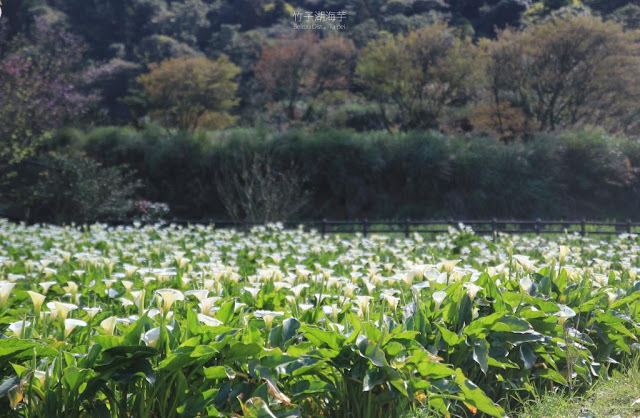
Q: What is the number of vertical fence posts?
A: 8